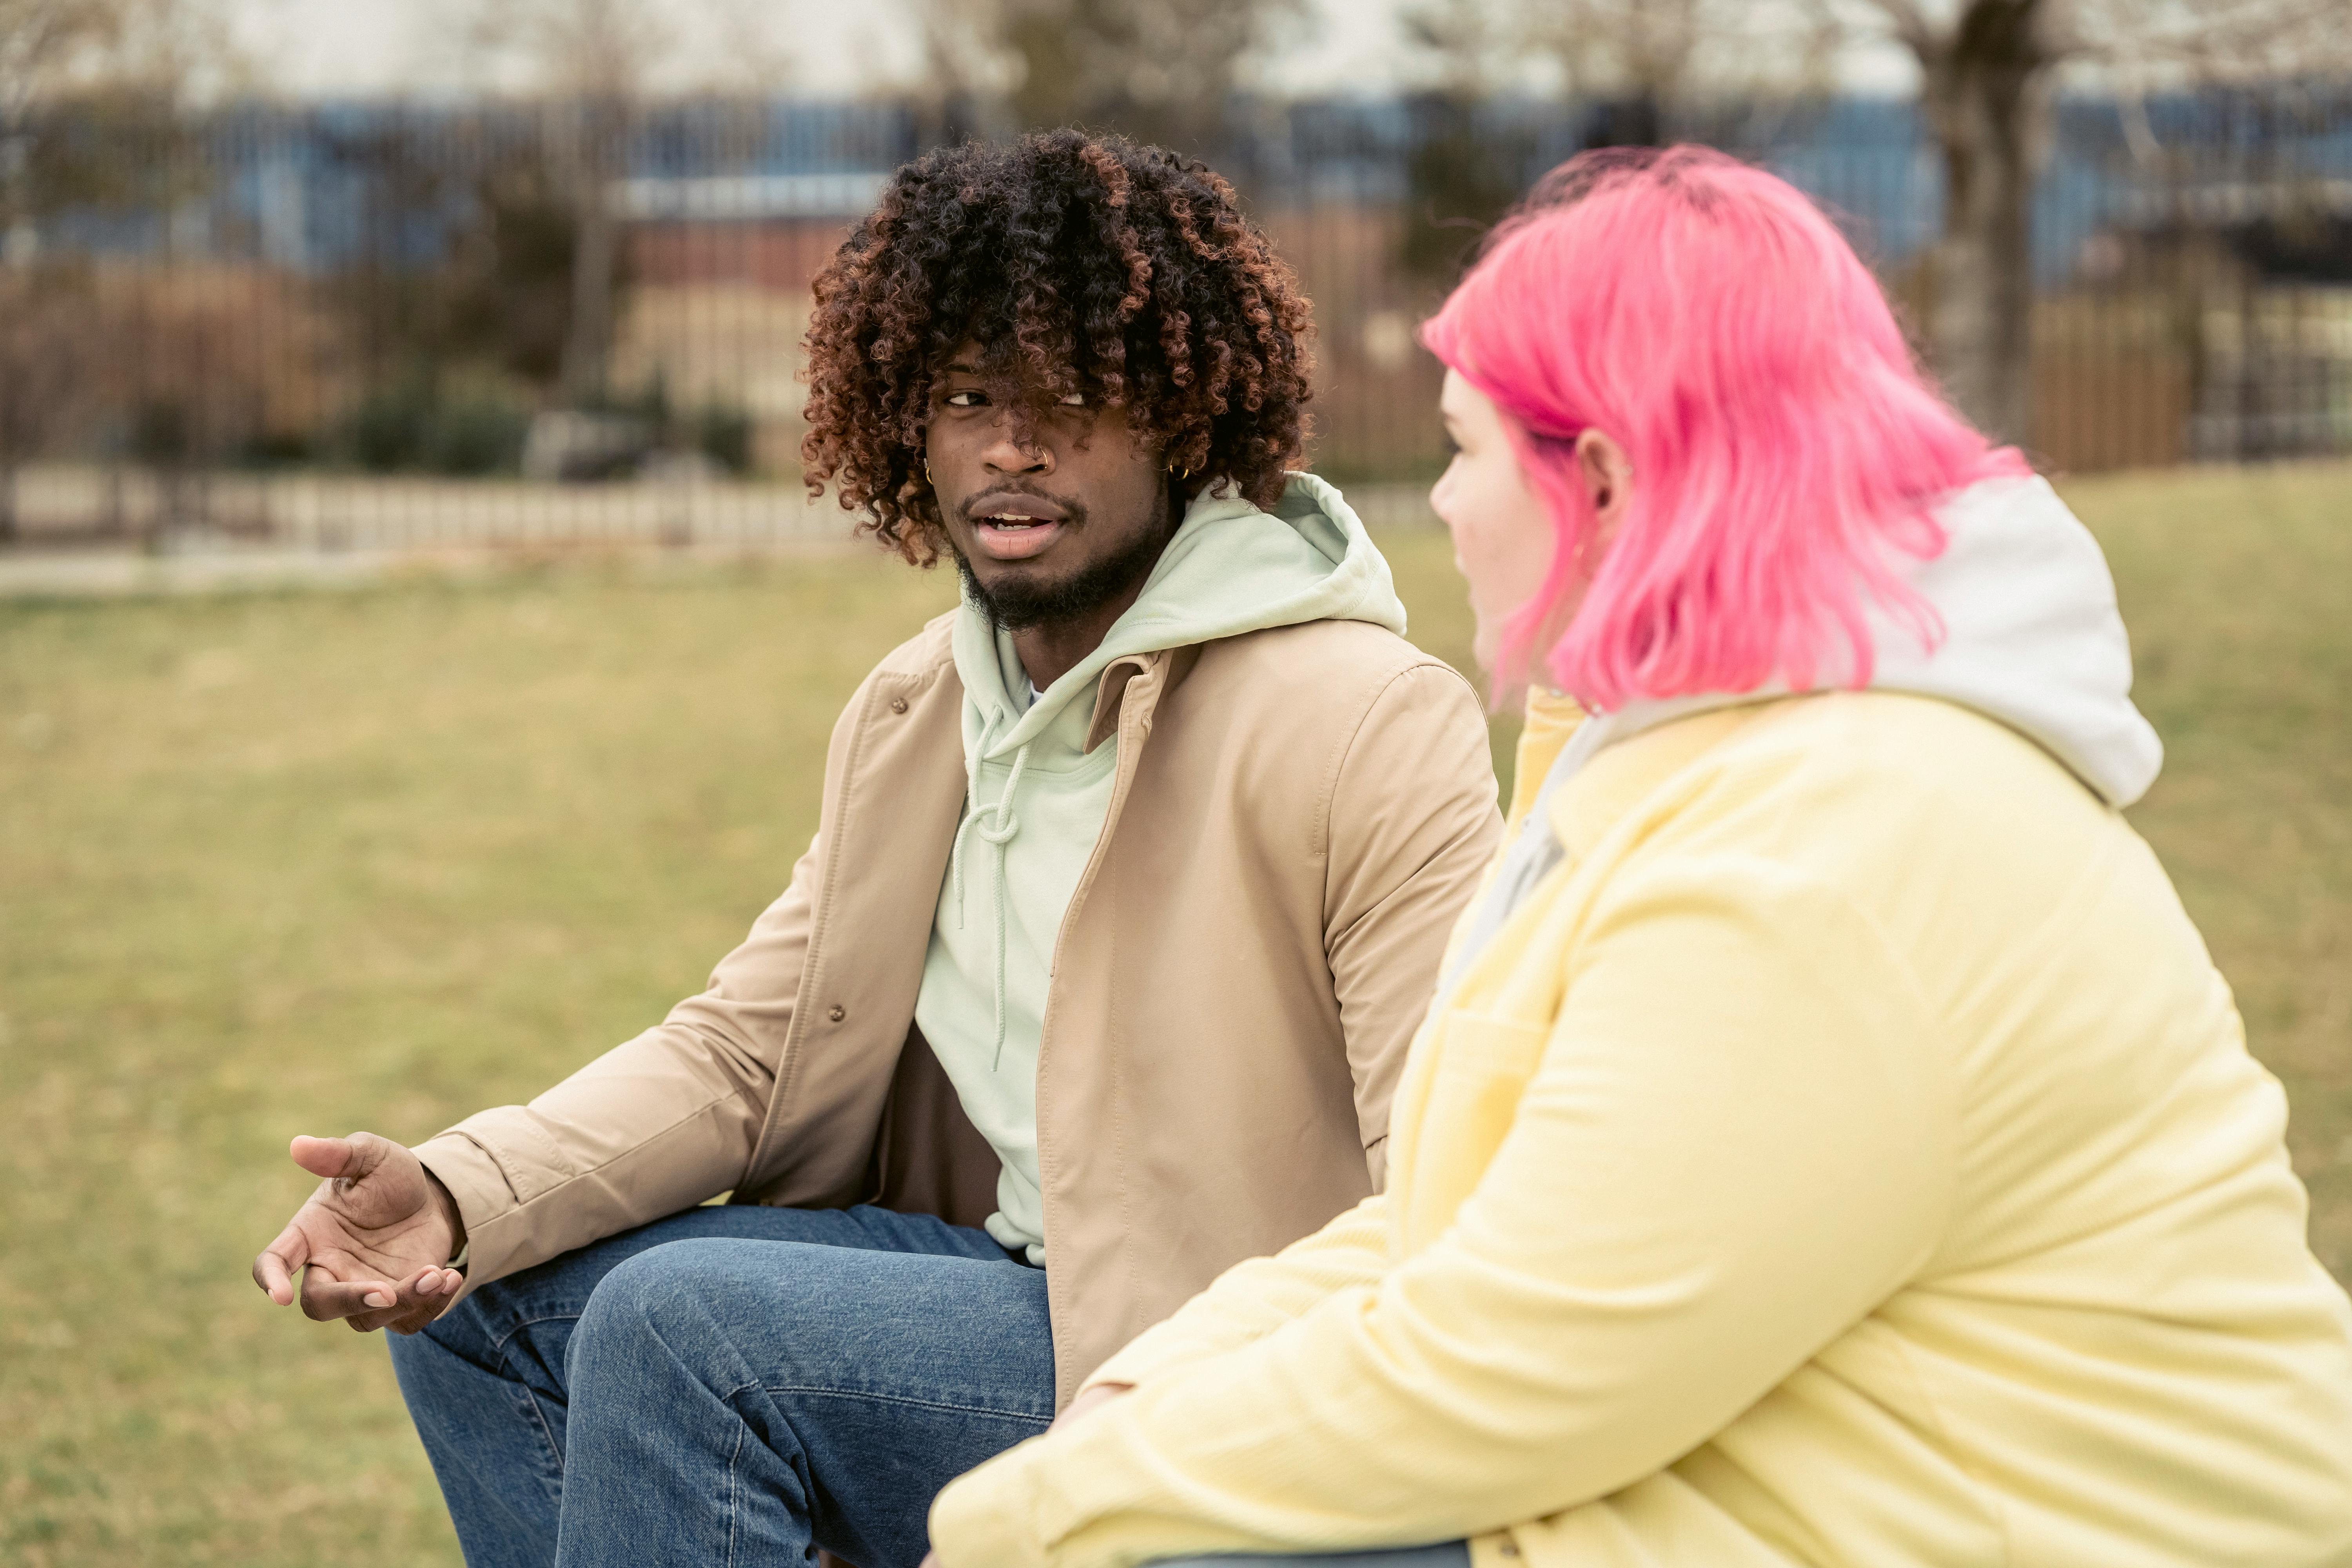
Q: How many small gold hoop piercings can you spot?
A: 3